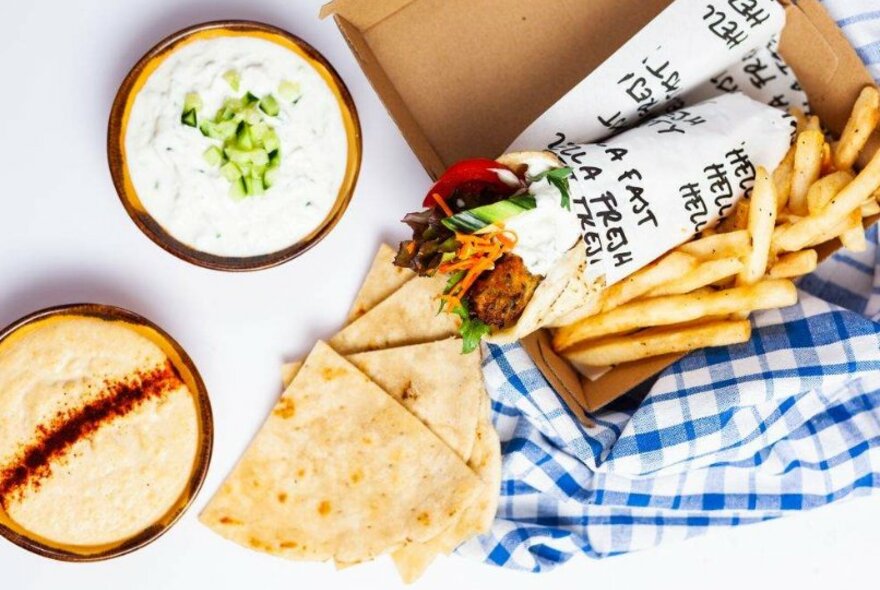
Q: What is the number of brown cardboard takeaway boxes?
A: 1